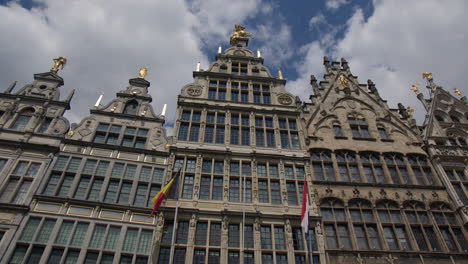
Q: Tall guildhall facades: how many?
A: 5